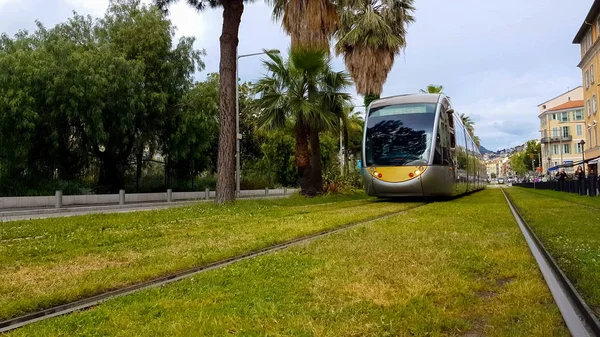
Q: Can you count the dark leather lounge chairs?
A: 0